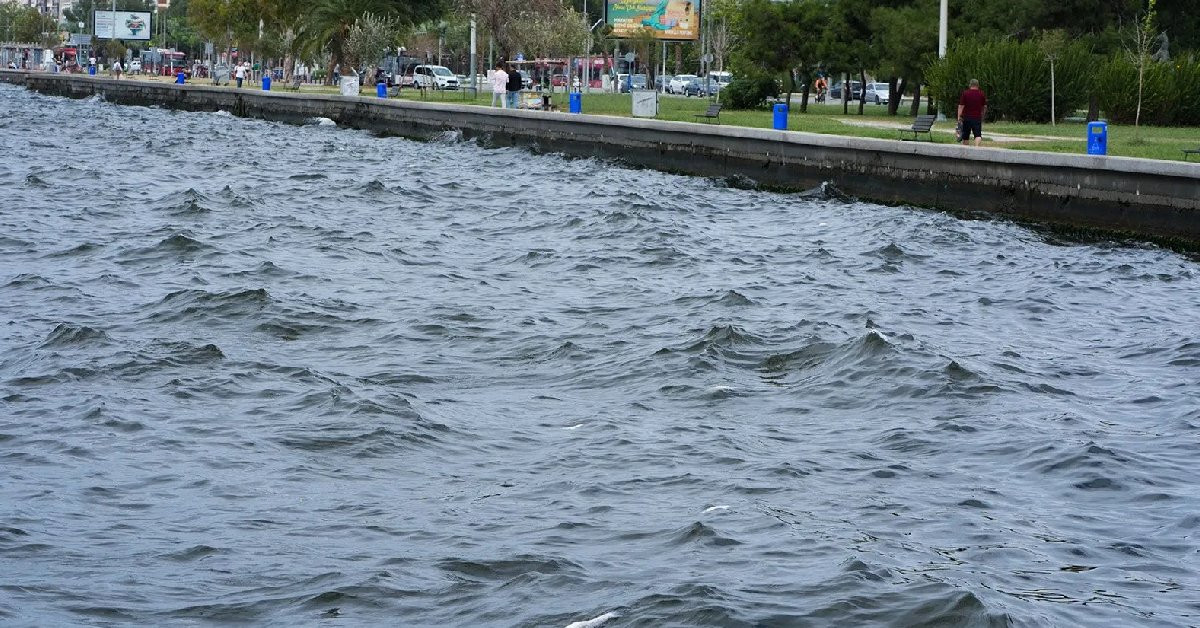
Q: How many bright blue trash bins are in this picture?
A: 7